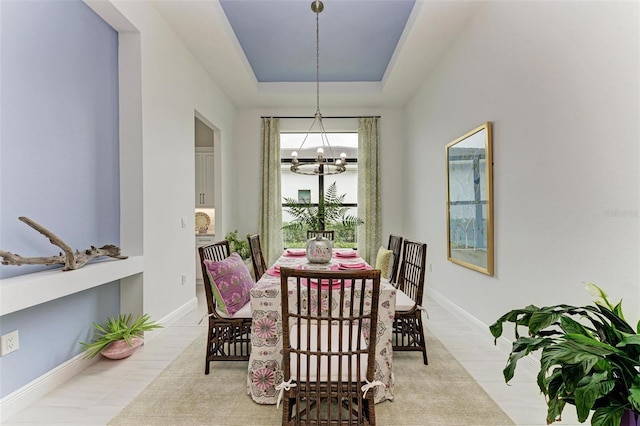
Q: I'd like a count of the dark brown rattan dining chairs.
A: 6